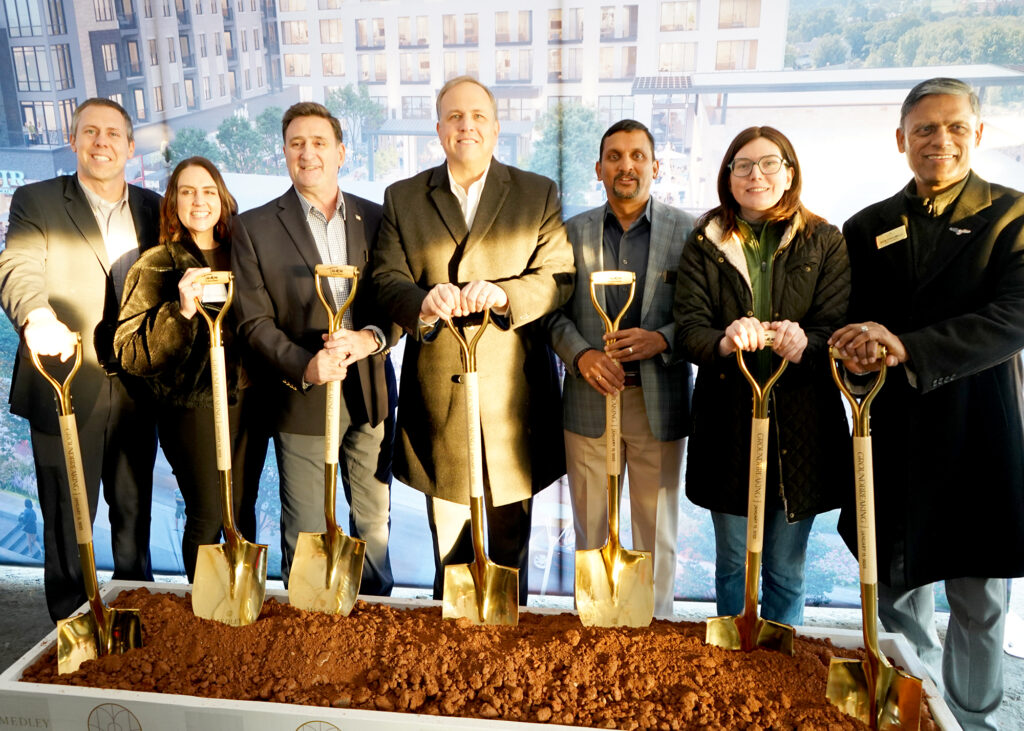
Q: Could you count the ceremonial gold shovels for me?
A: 7